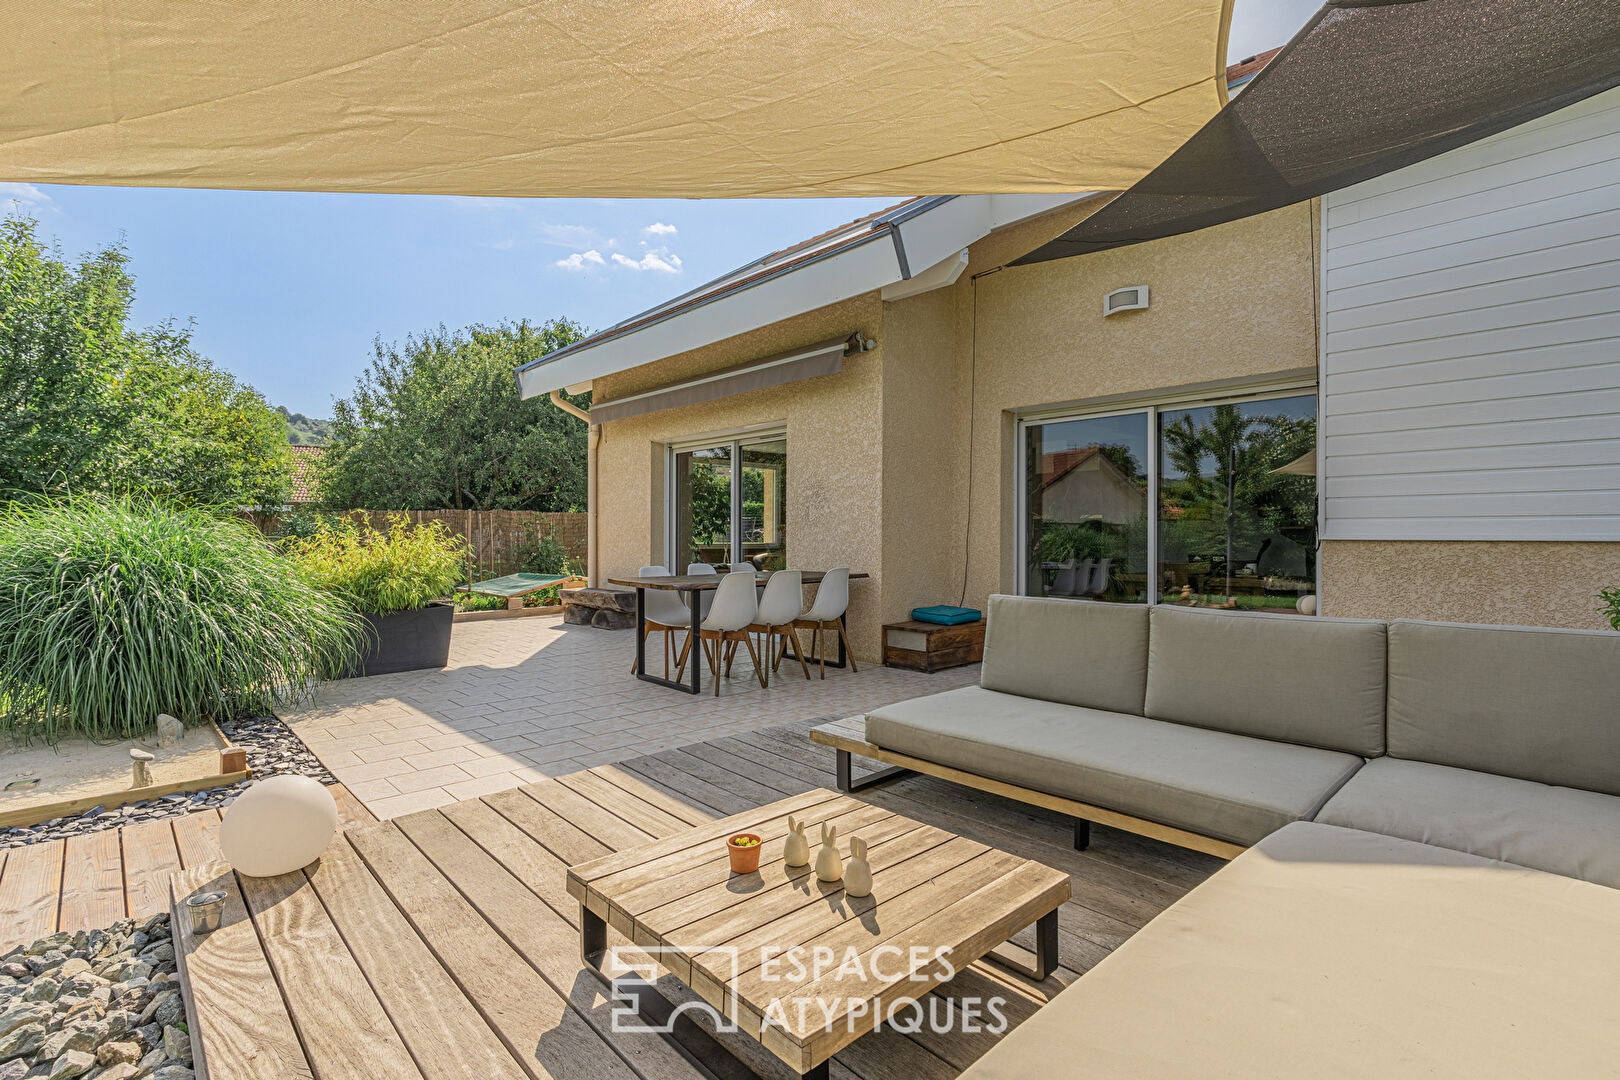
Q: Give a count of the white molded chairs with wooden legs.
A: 6